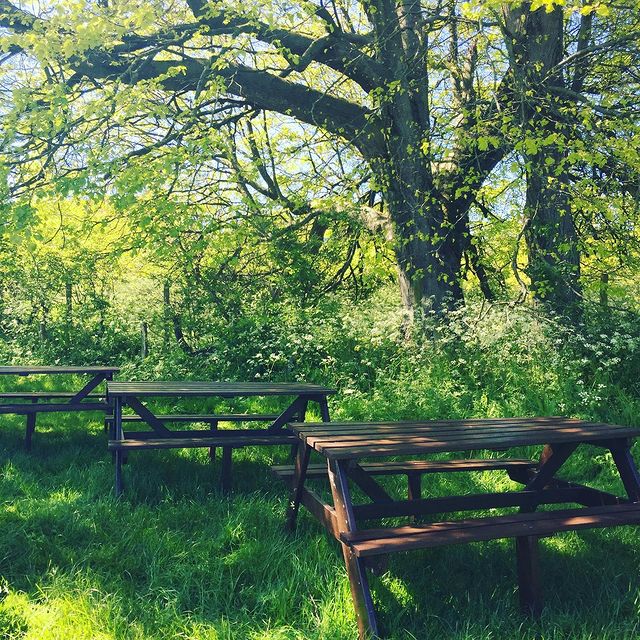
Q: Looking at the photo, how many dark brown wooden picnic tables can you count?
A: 3